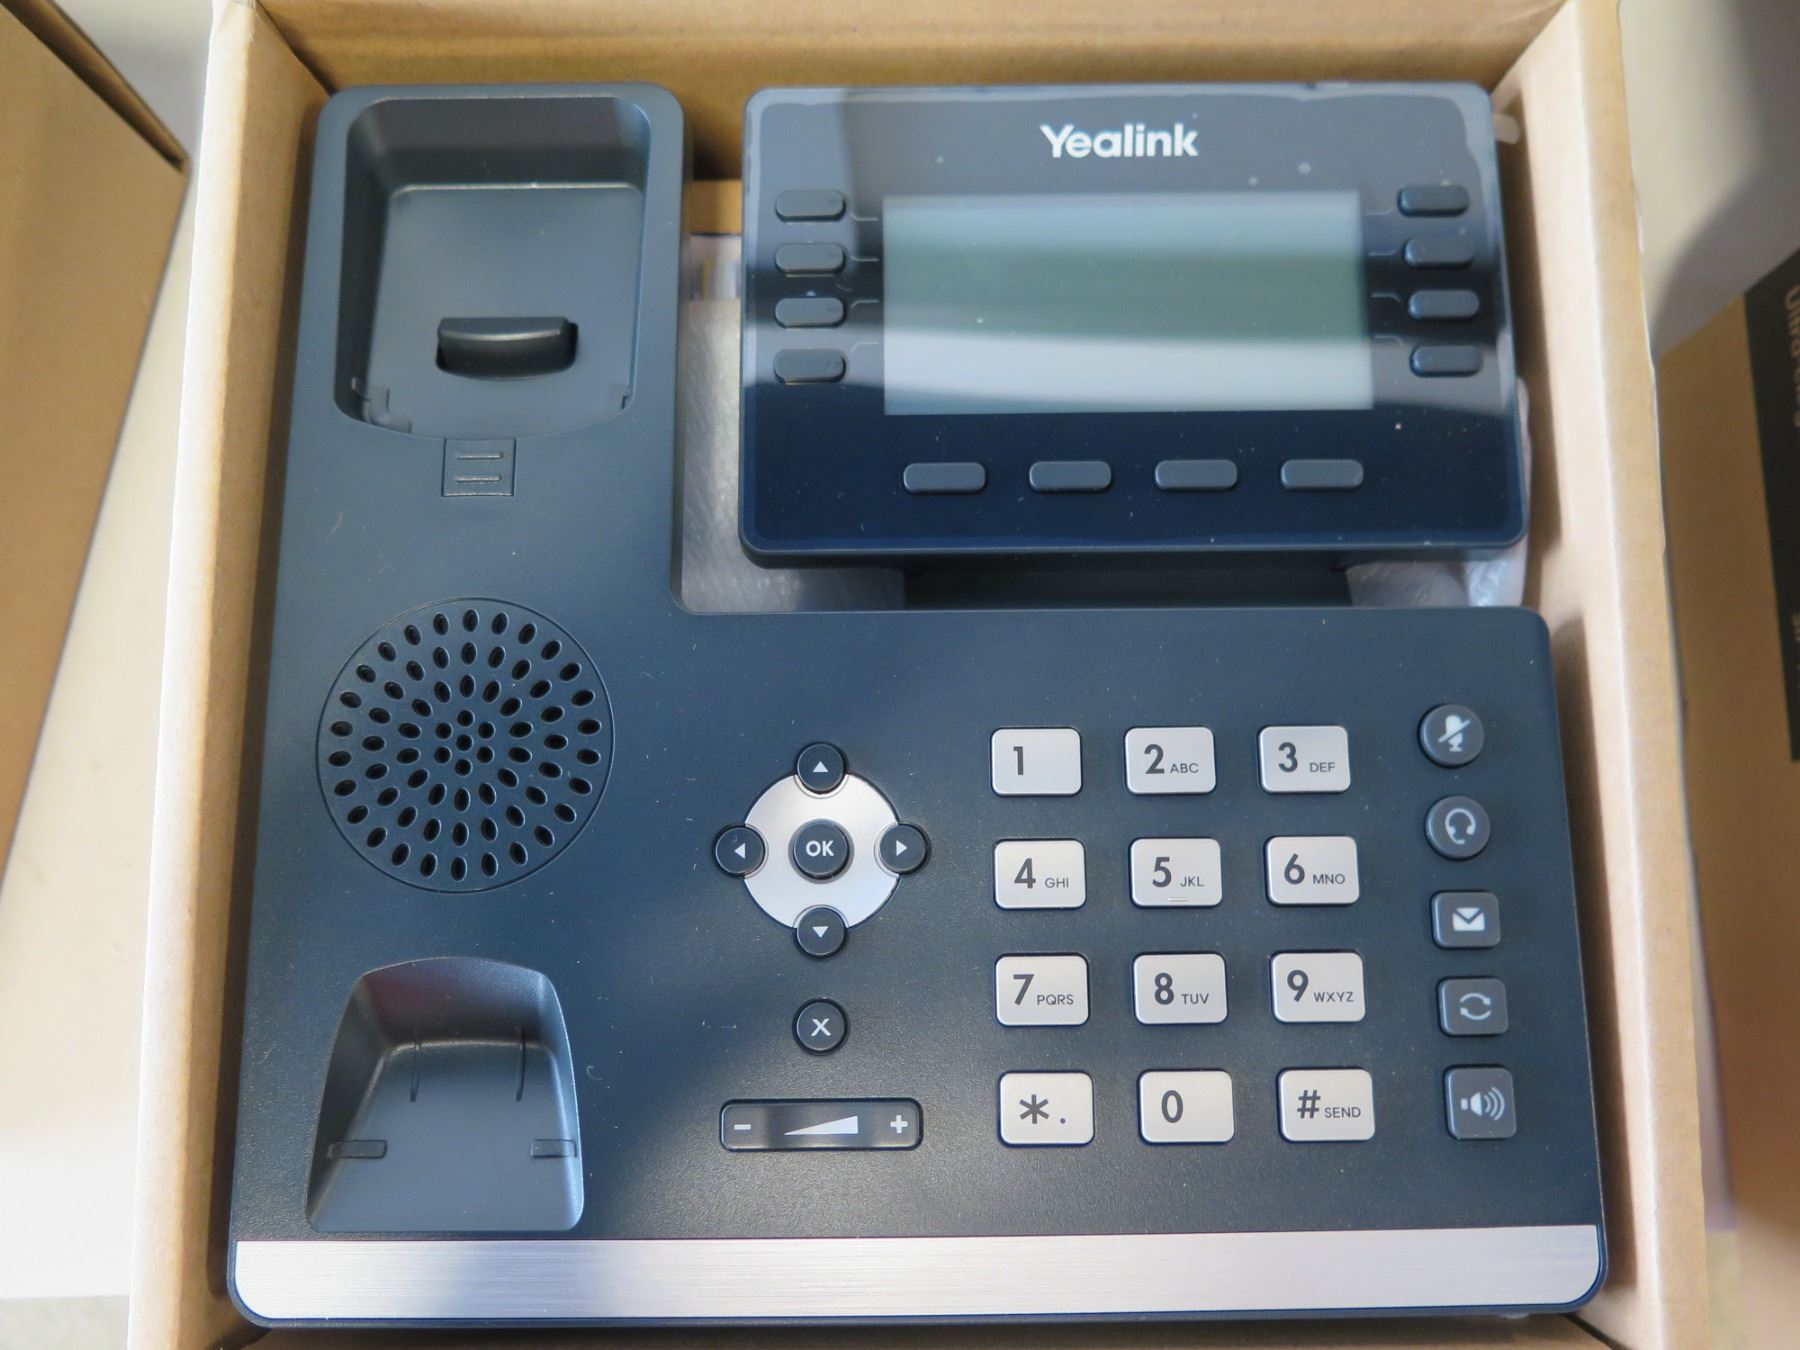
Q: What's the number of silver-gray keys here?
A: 12